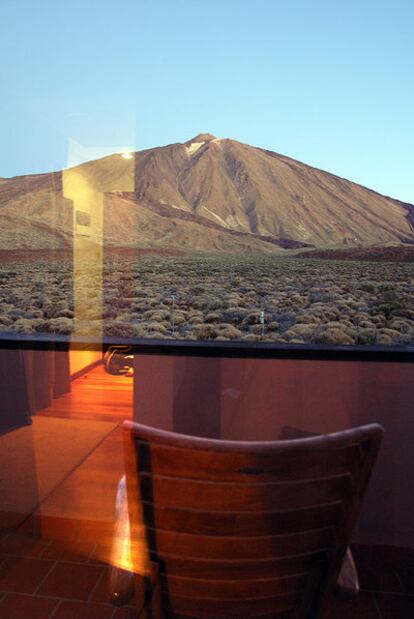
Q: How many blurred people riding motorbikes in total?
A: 0